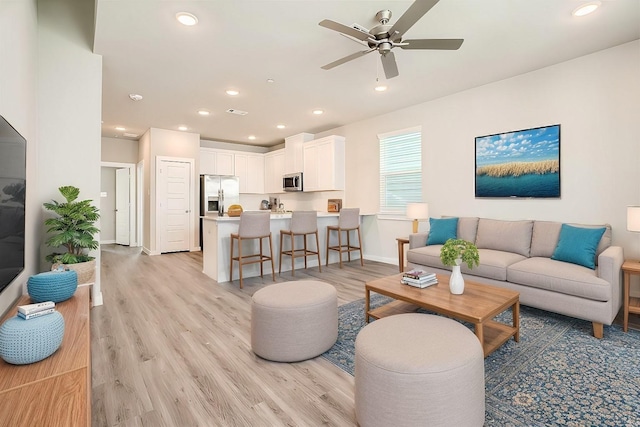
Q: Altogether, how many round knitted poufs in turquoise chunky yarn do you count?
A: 2